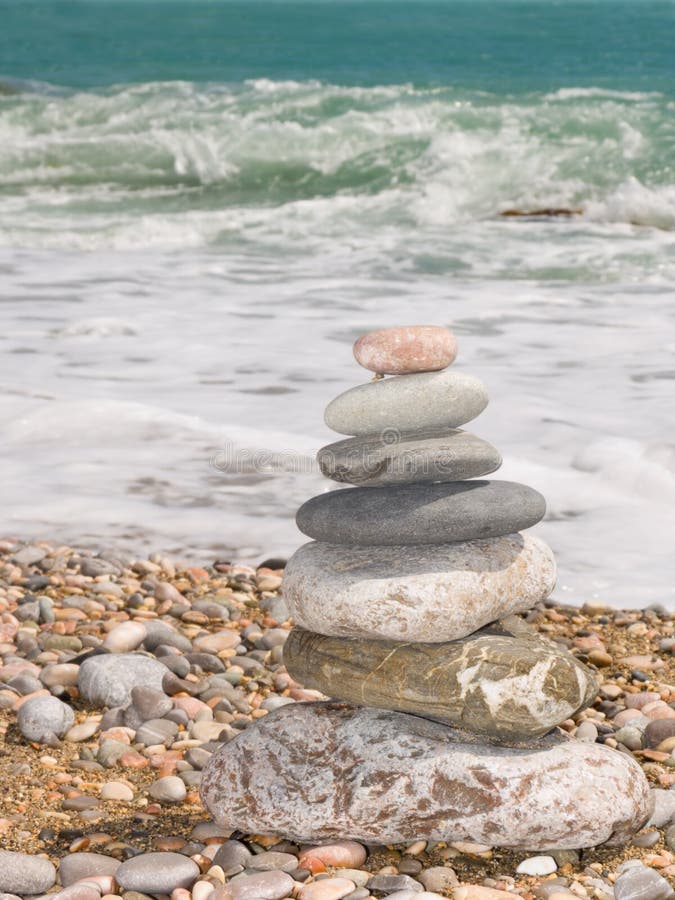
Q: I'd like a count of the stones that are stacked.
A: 7